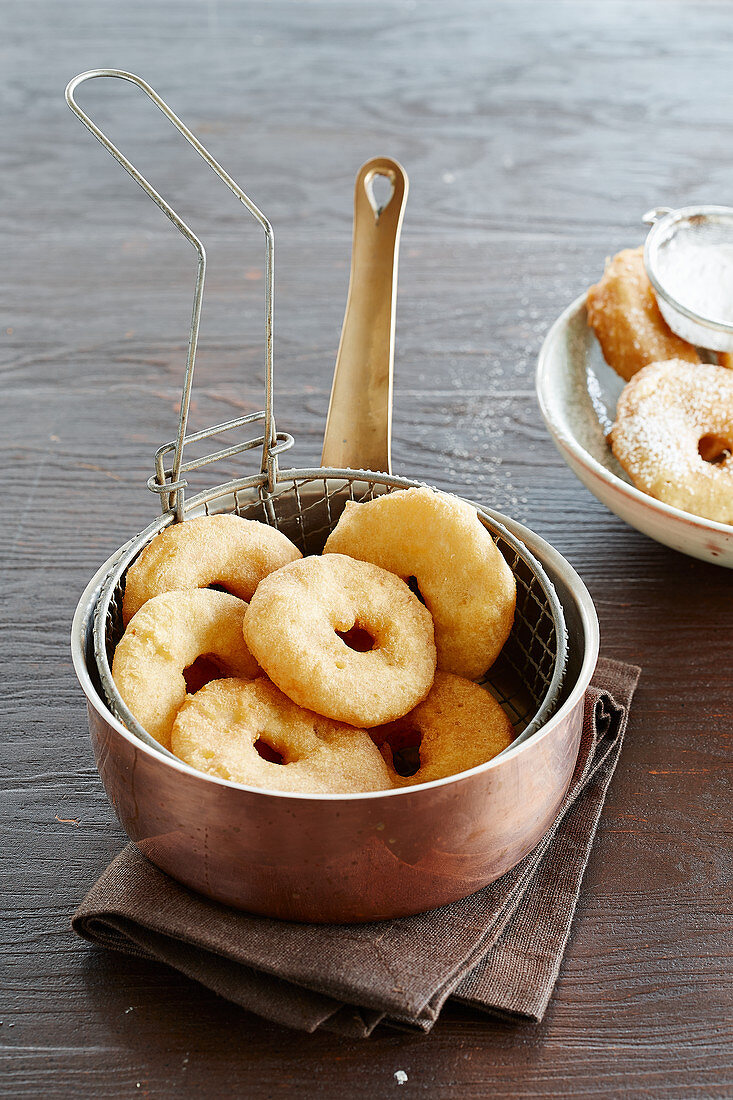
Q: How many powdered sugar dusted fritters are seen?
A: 2